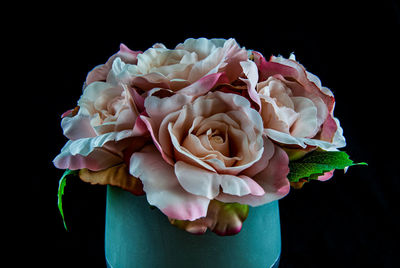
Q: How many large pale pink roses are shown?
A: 4